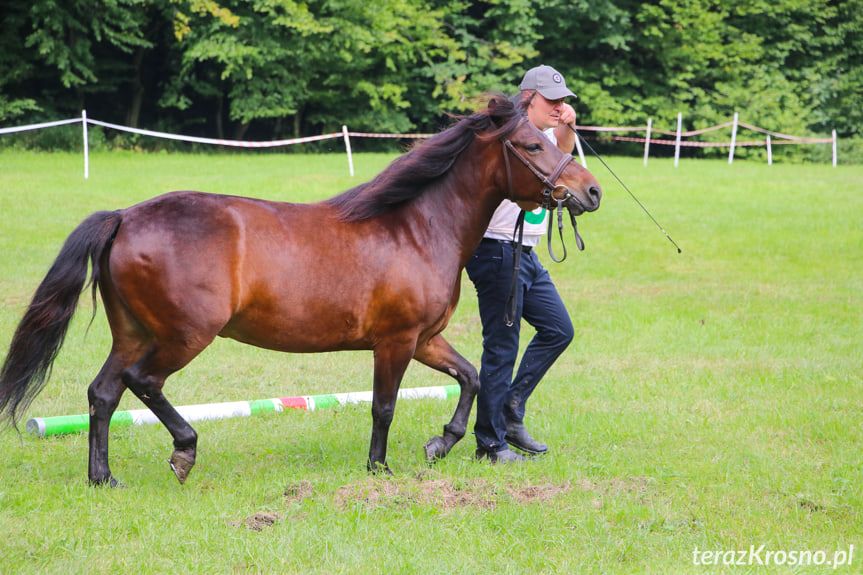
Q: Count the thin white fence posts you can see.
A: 8